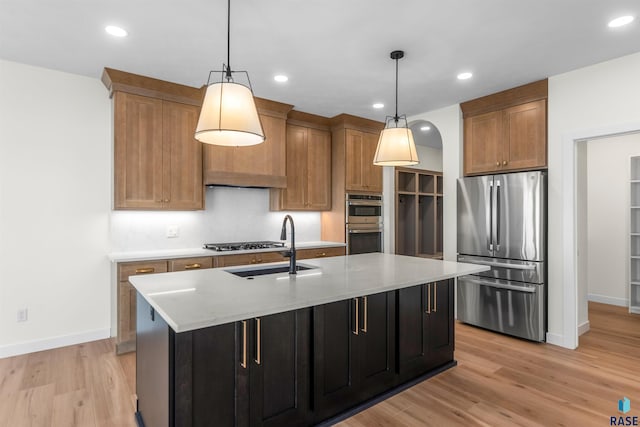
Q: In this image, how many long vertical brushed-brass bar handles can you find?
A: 6